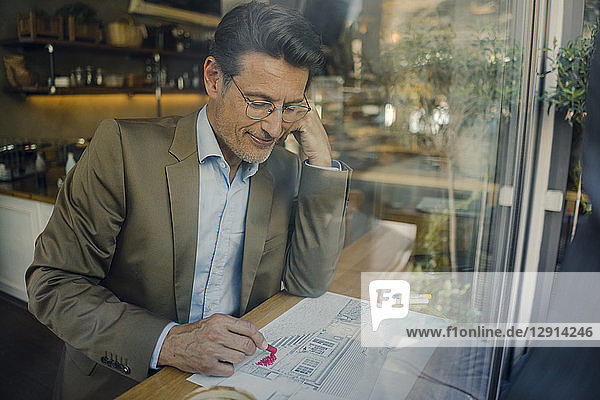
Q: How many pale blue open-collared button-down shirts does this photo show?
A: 1